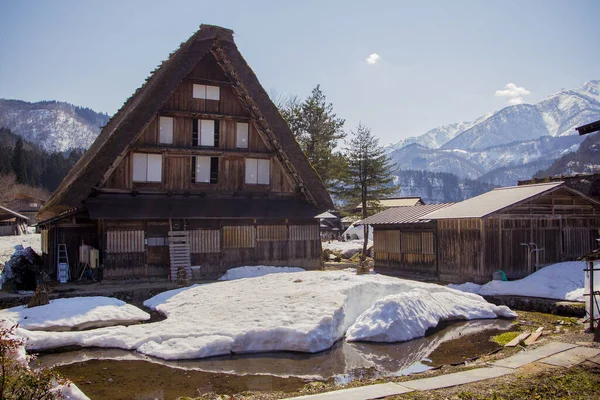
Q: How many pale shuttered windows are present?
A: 7